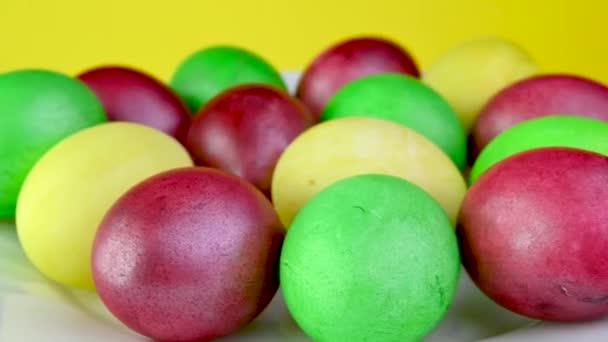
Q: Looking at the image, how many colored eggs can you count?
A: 14